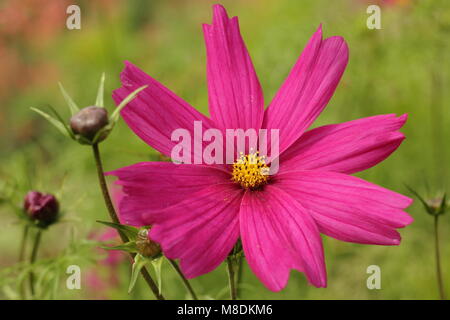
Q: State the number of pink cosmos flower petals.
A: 8